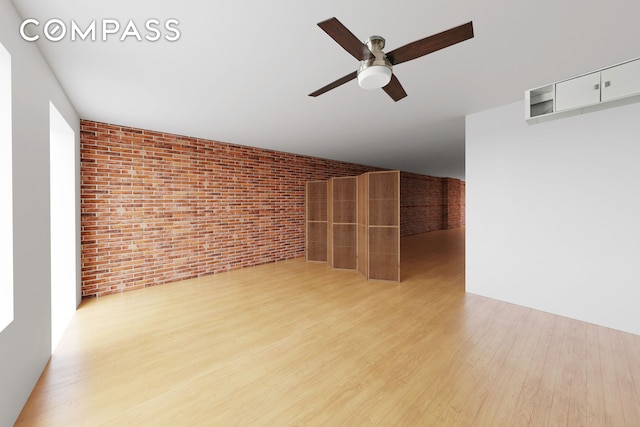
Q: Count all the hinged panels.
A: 5